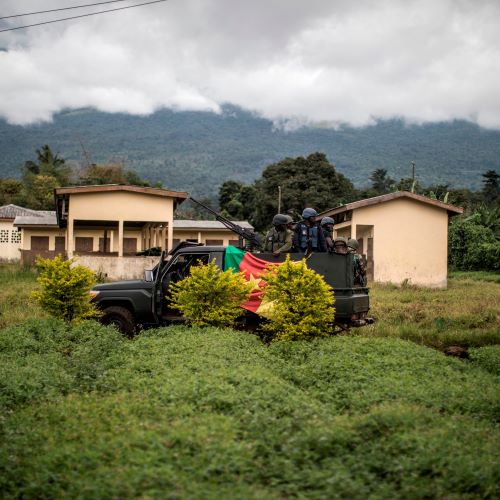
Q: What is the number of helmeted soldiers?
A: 6